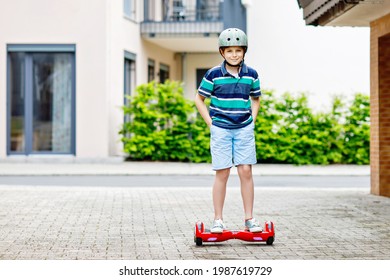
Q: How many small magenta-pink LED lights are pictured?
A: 2